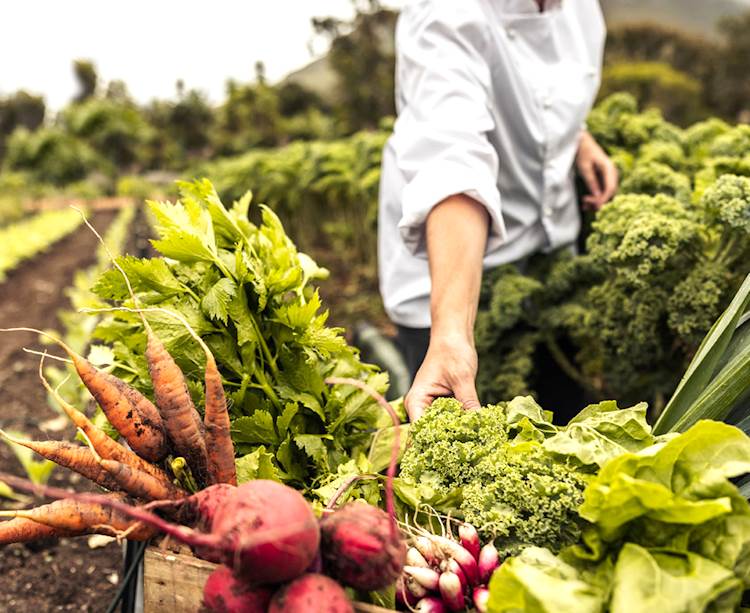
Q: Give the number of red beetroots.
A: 5